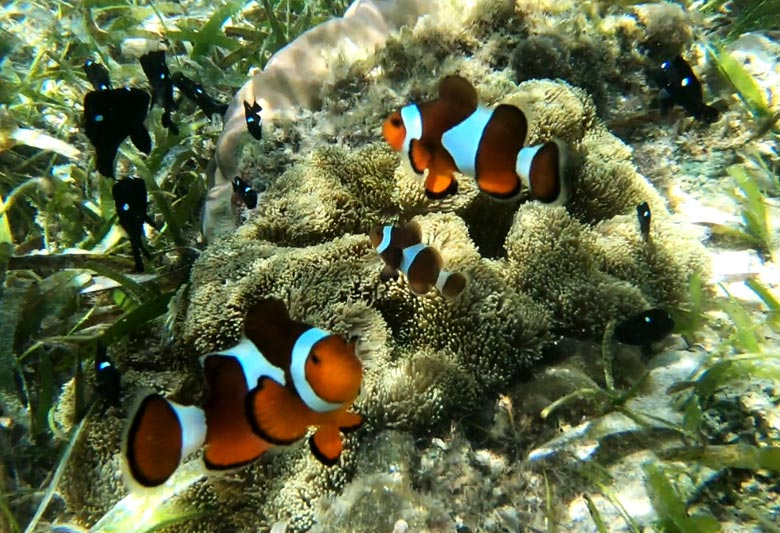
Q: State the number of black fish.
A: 11